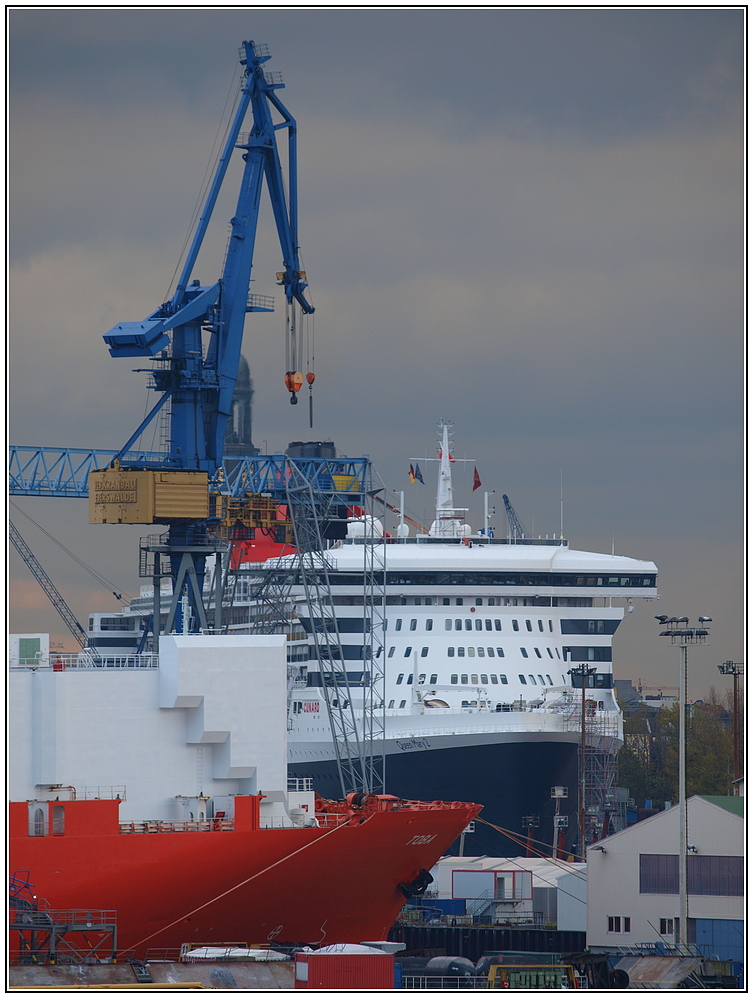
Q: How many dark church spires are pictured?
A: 1